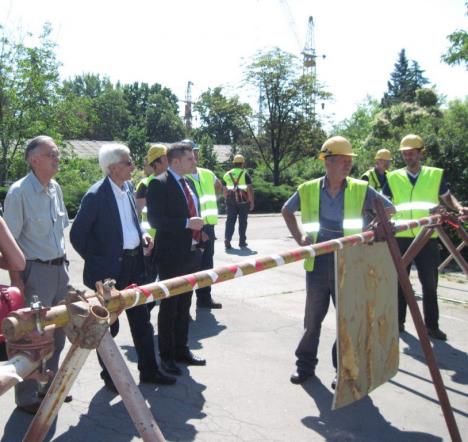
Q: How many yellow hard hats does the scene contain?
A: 5